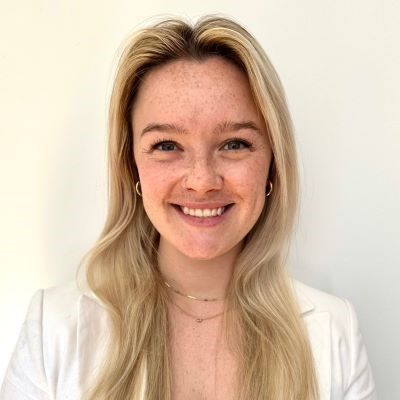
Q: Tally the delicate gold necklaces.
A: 2